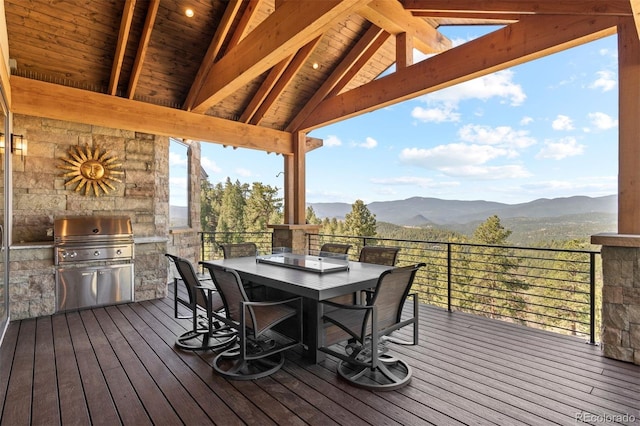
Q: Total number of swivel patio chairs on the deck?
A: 6